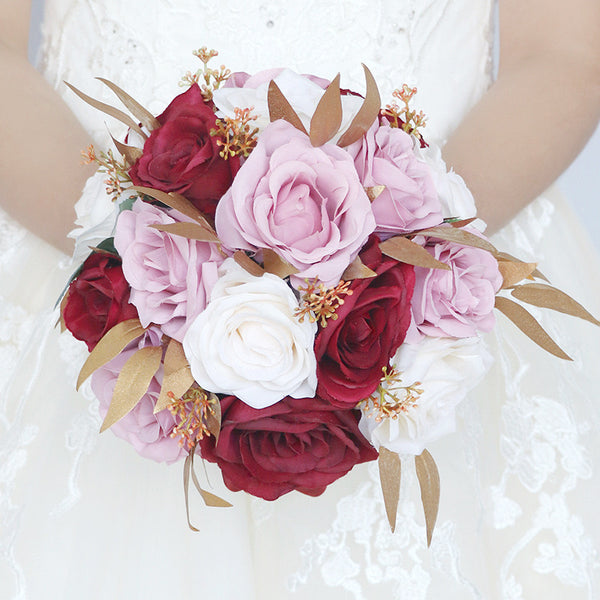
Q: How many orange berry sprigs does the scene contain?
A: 7